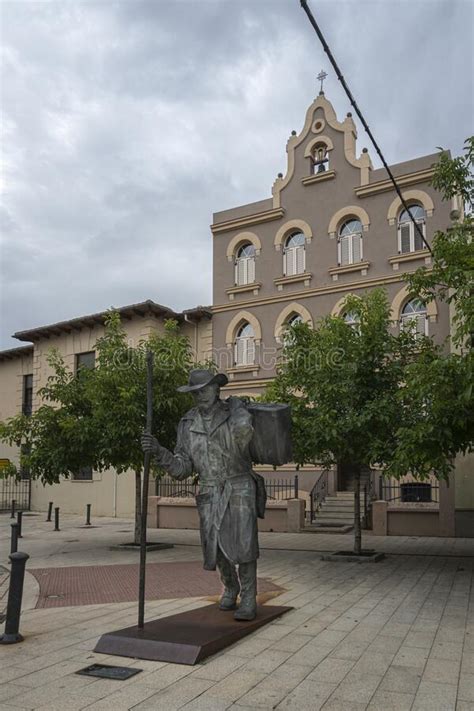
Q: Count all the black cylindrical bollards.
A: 7